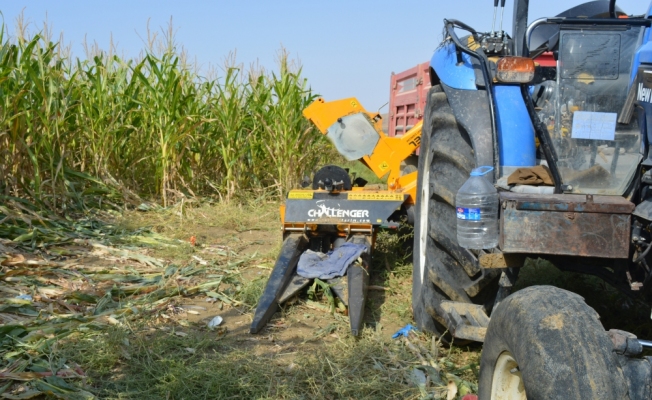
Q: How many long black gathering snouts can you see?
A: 2